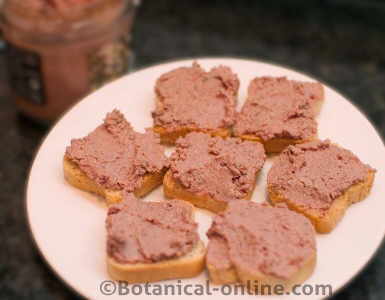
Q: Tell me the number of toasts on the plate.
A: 7